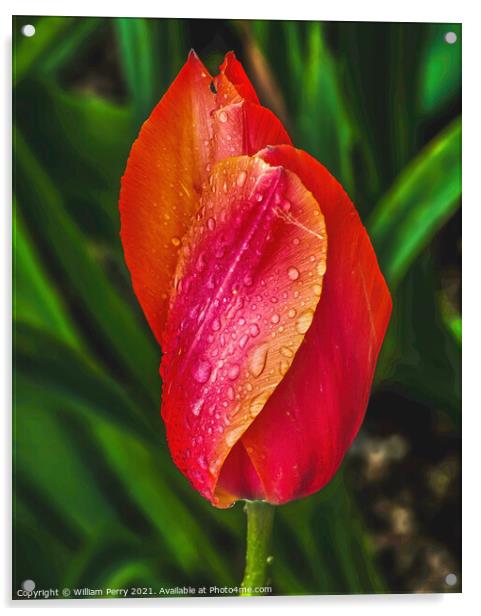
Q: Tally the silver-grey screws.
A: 4